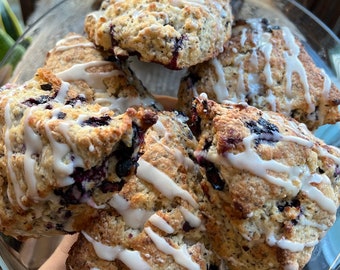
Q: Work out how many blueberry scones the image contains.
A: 6